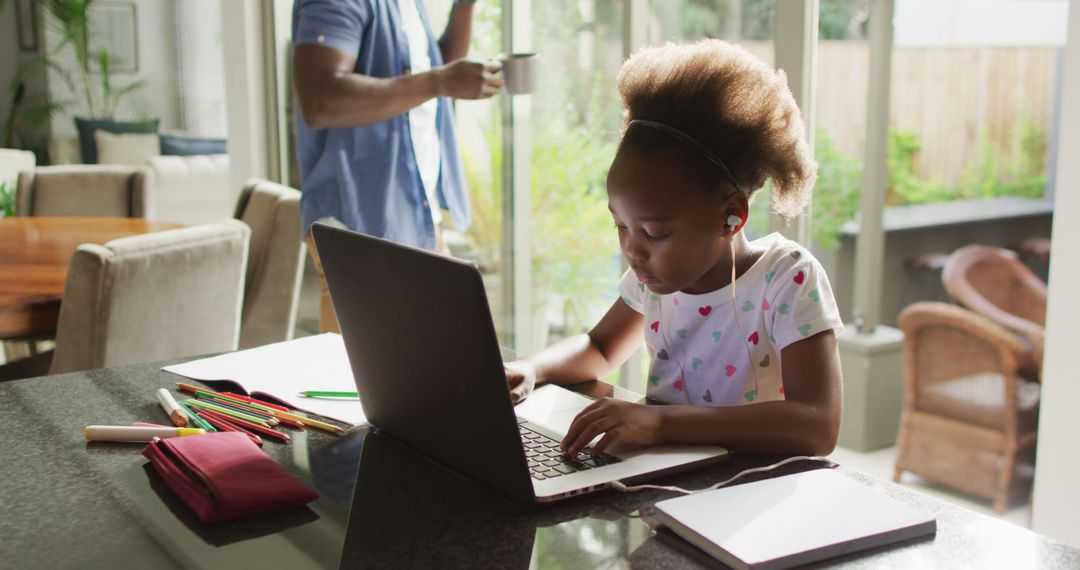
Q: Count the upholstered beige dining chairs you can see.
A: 3